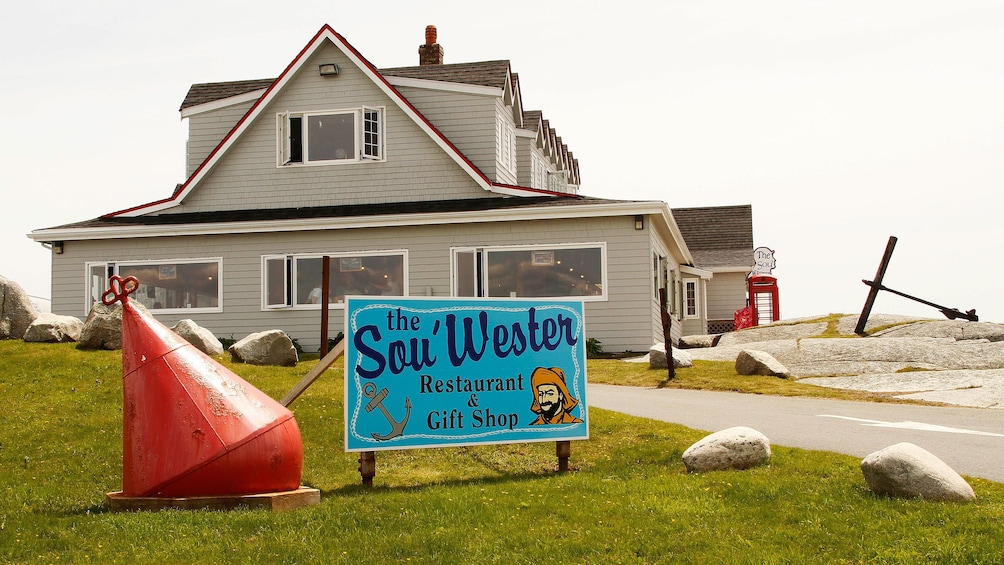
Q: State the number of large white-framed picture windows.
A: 3